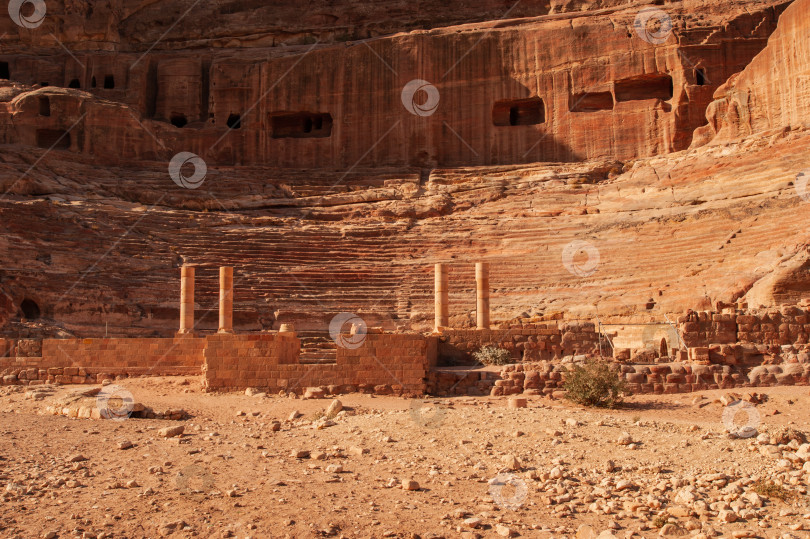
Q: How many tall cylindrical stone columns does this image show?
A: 4